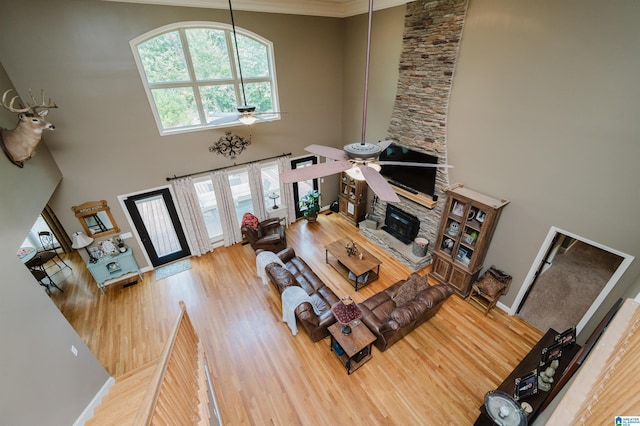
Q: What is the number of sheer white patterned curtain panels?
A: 4